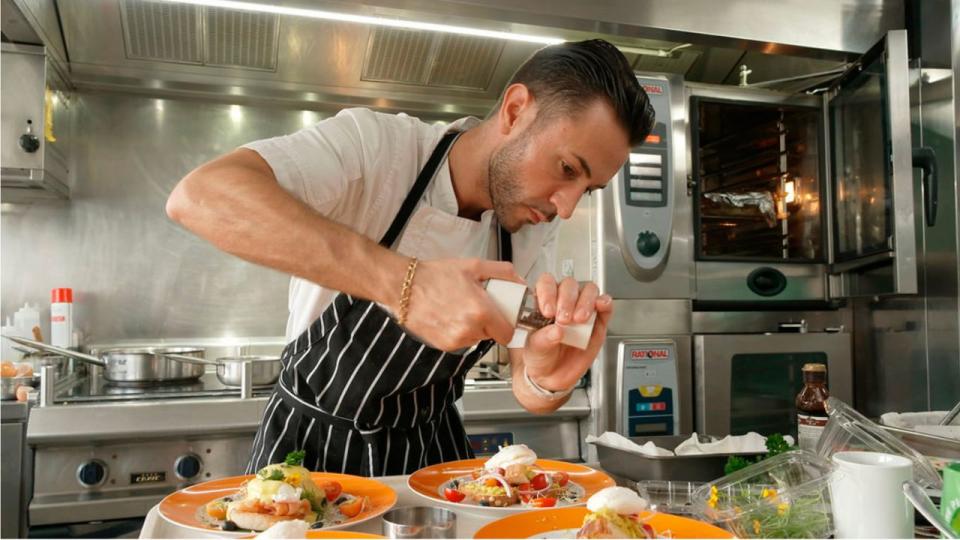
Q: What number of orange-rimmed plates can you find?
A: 4